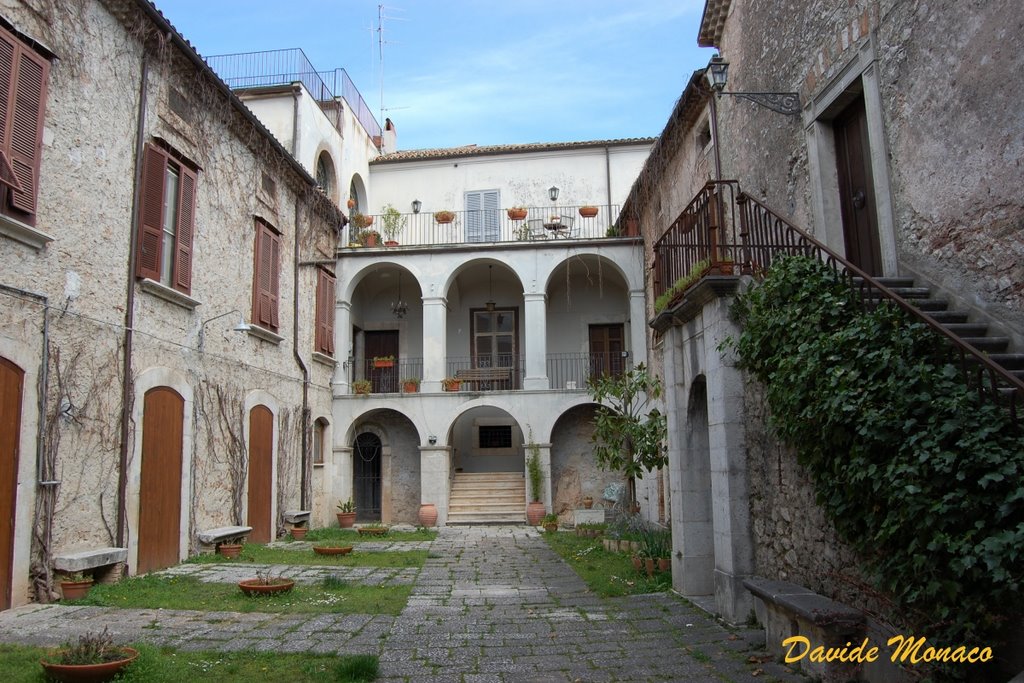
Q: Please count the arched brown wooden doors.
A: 3